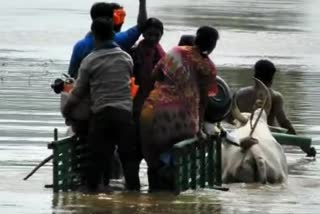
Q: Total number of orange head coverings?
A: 1